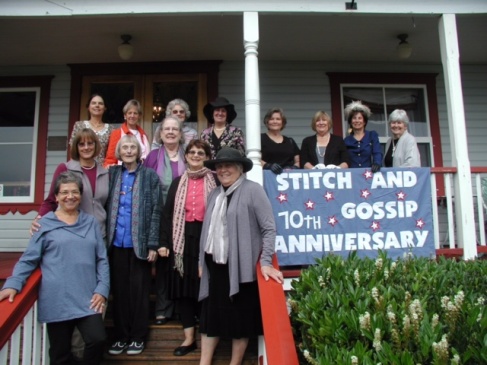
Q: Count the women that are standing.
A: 14